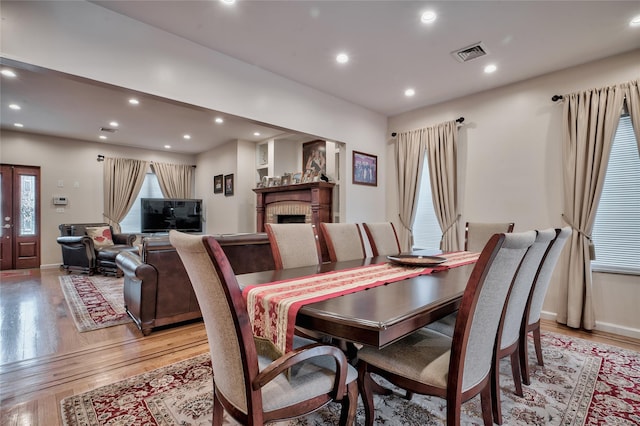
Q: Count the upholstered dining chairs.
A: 8